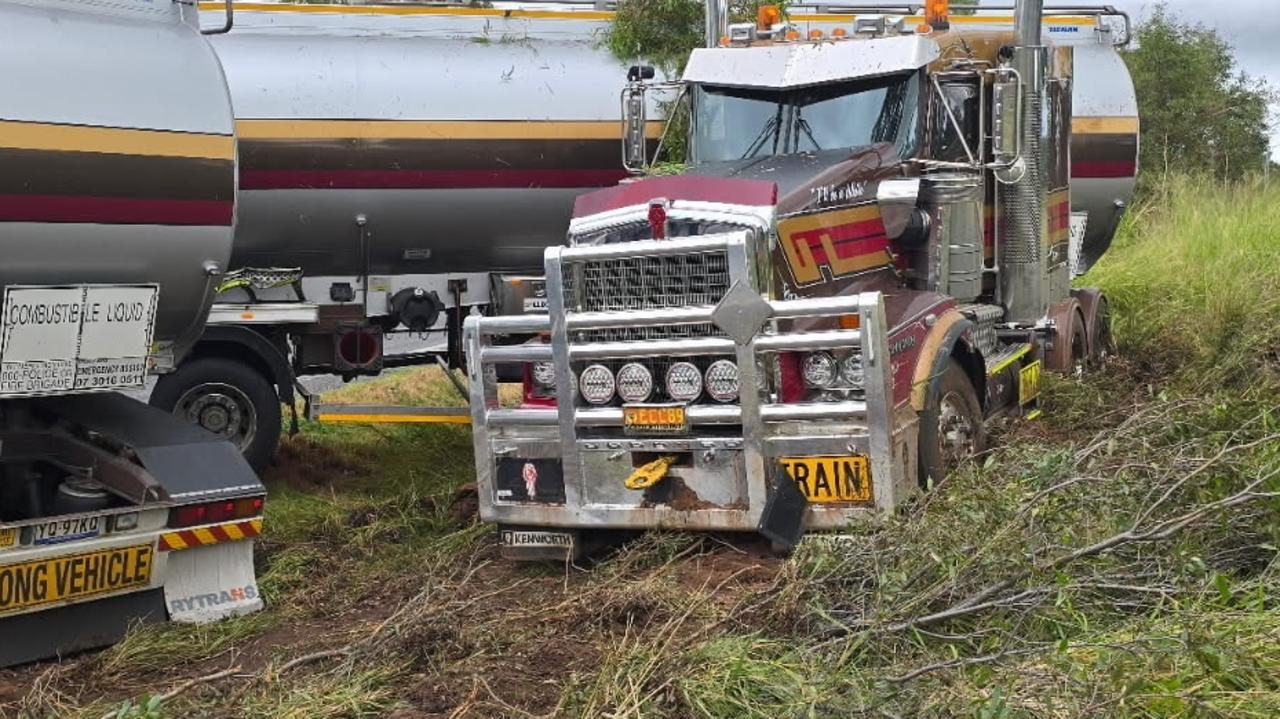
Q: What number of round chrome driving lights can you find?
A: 4